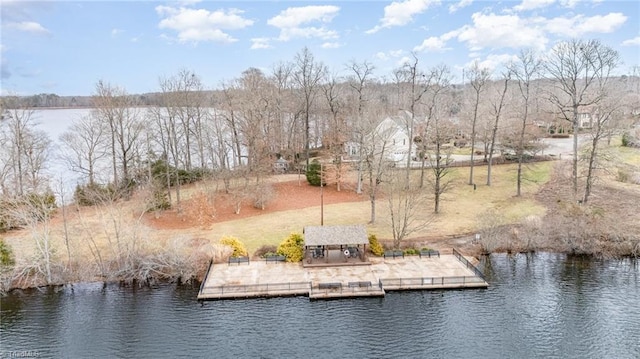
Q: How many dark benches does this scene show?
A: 6